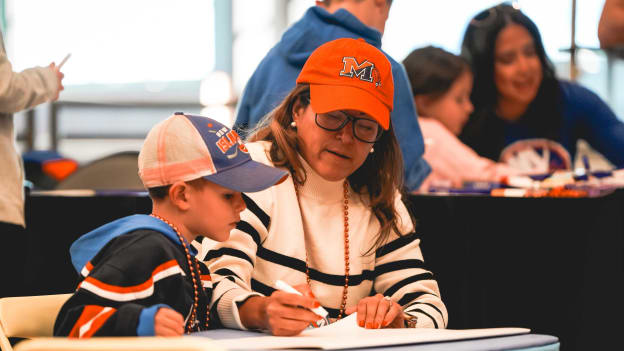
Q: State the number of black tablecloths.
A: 1